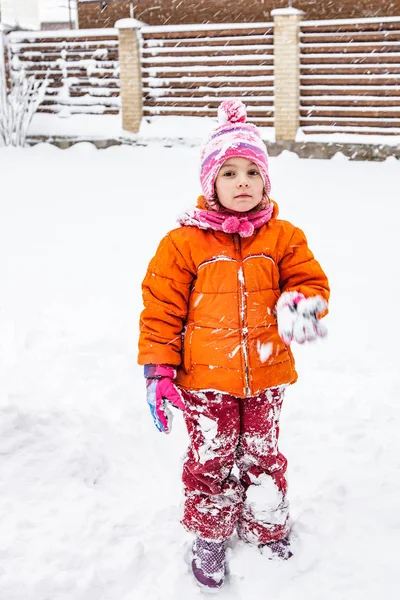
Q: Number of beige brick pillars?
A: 2